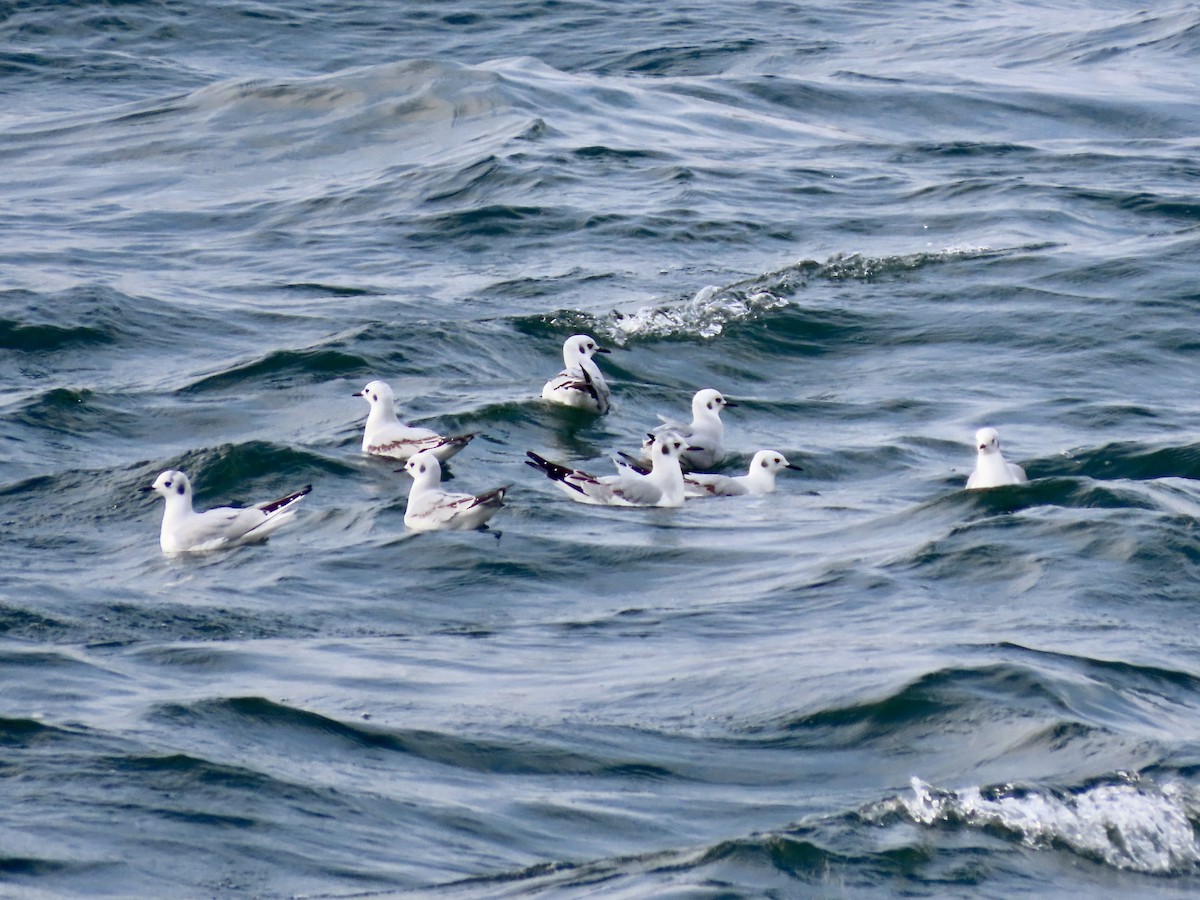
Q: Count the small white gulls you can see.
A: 8